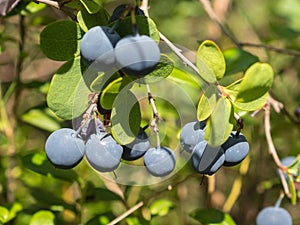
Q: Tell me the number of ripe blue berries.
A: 11